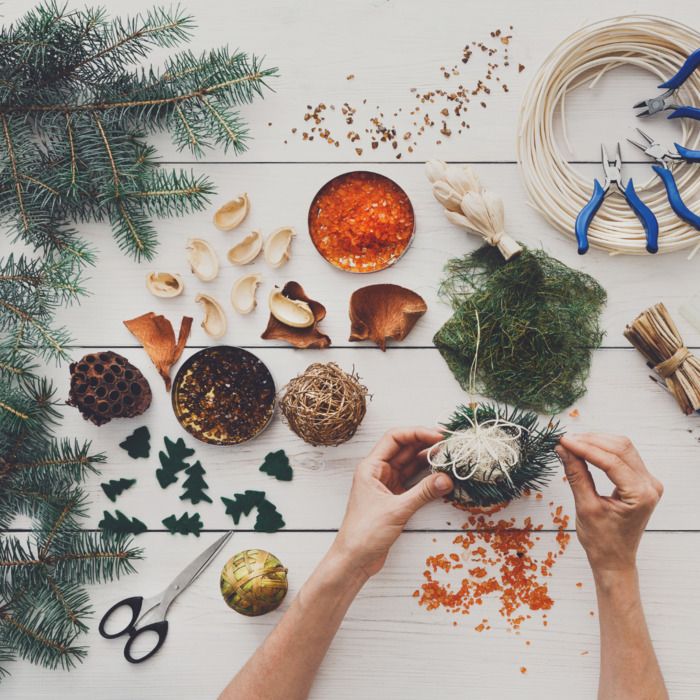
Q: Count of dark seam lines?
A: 3